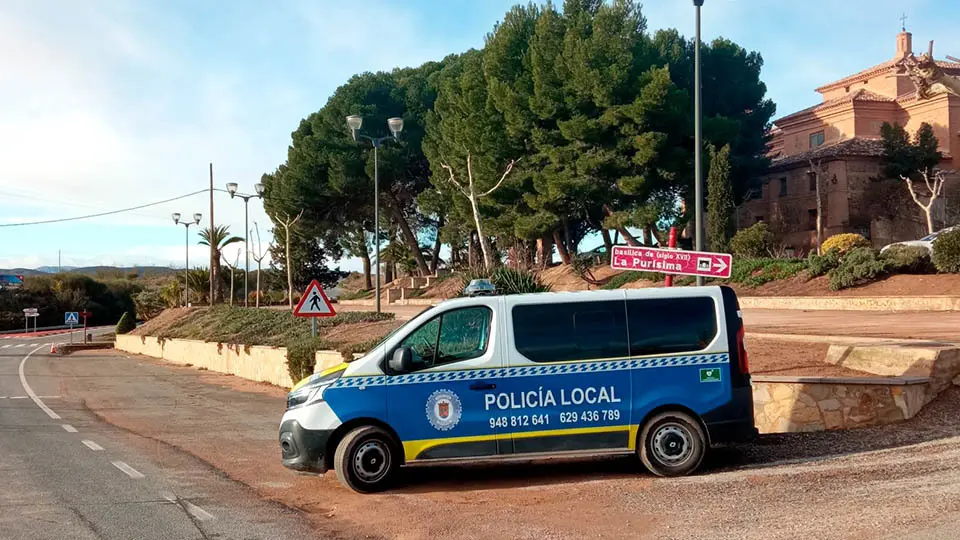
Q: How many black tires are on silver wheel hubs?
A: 2